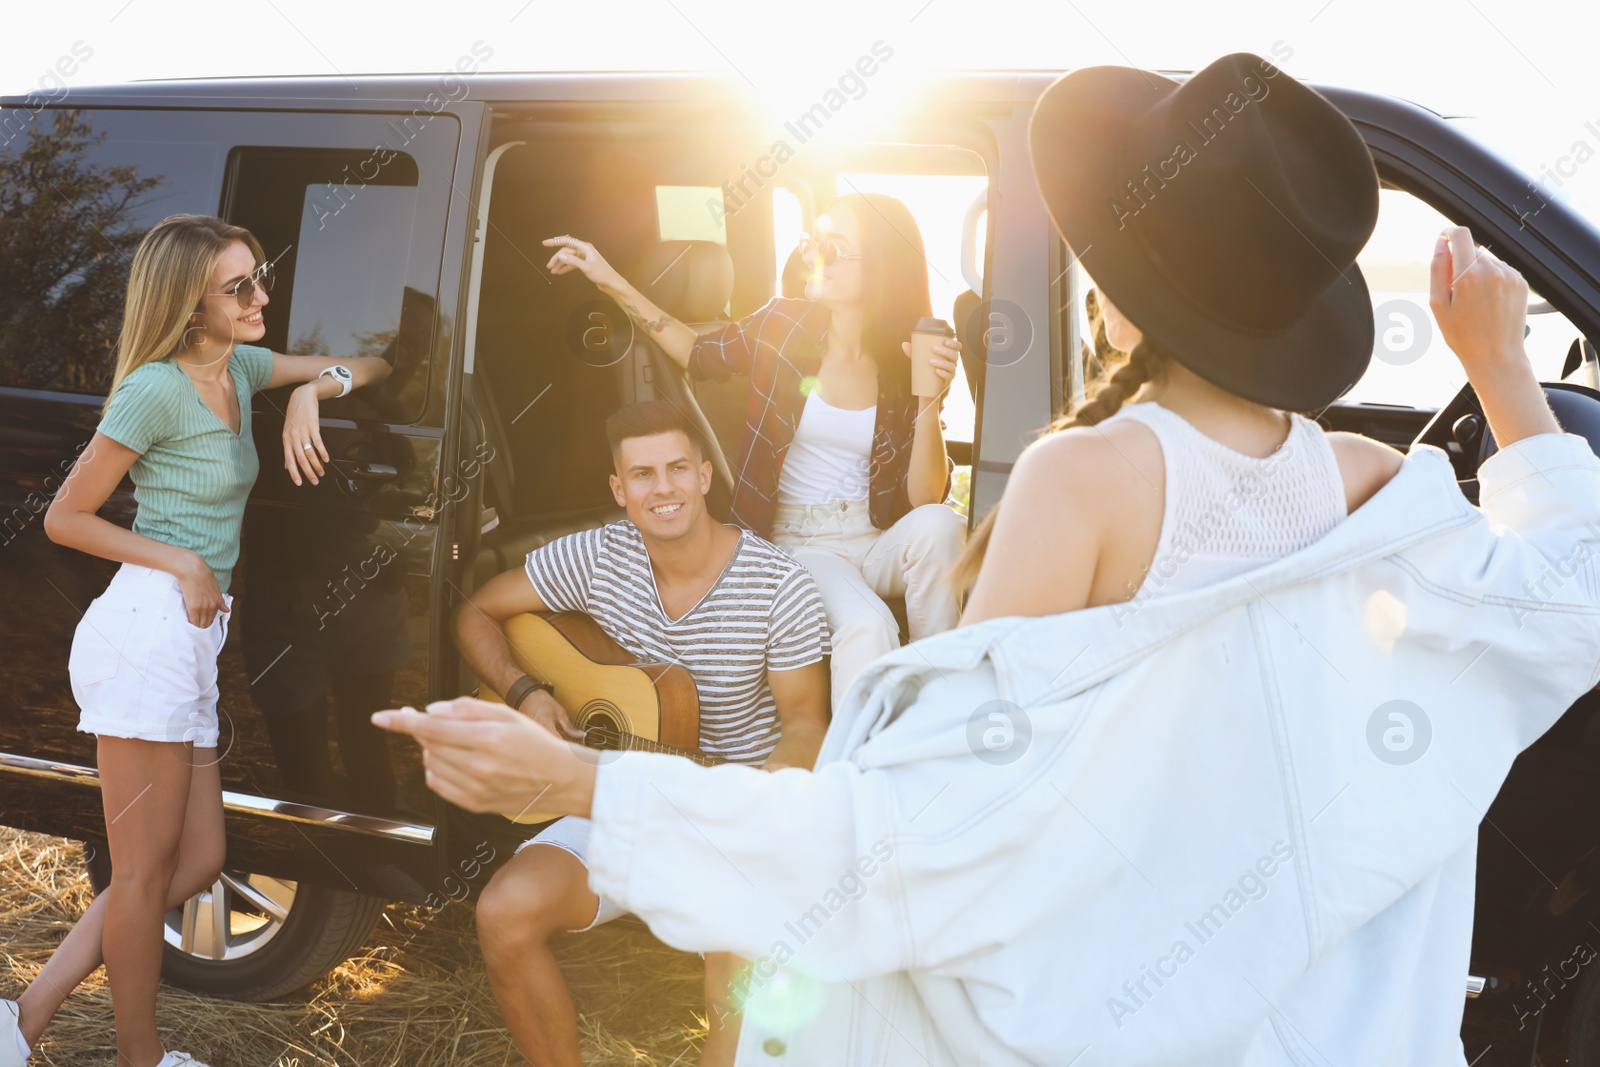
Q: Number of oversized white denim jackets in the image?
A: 1